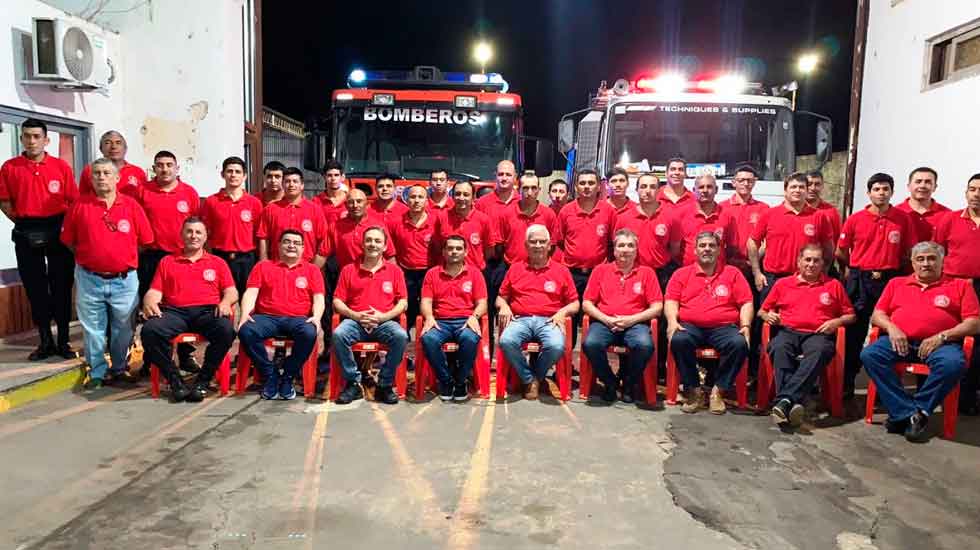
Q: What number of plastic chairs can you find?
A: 9